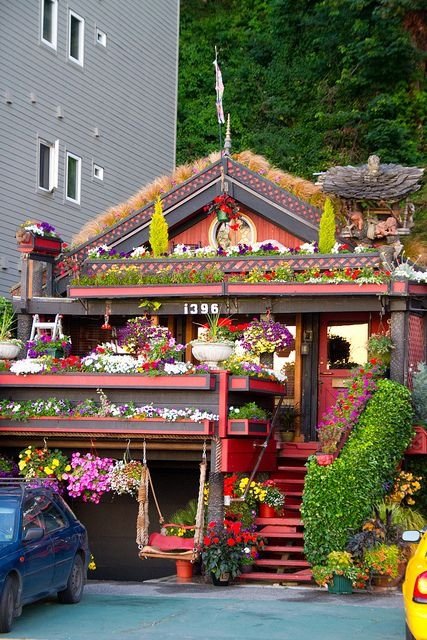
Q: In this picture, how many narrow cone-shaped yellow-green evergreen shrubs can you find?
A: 2